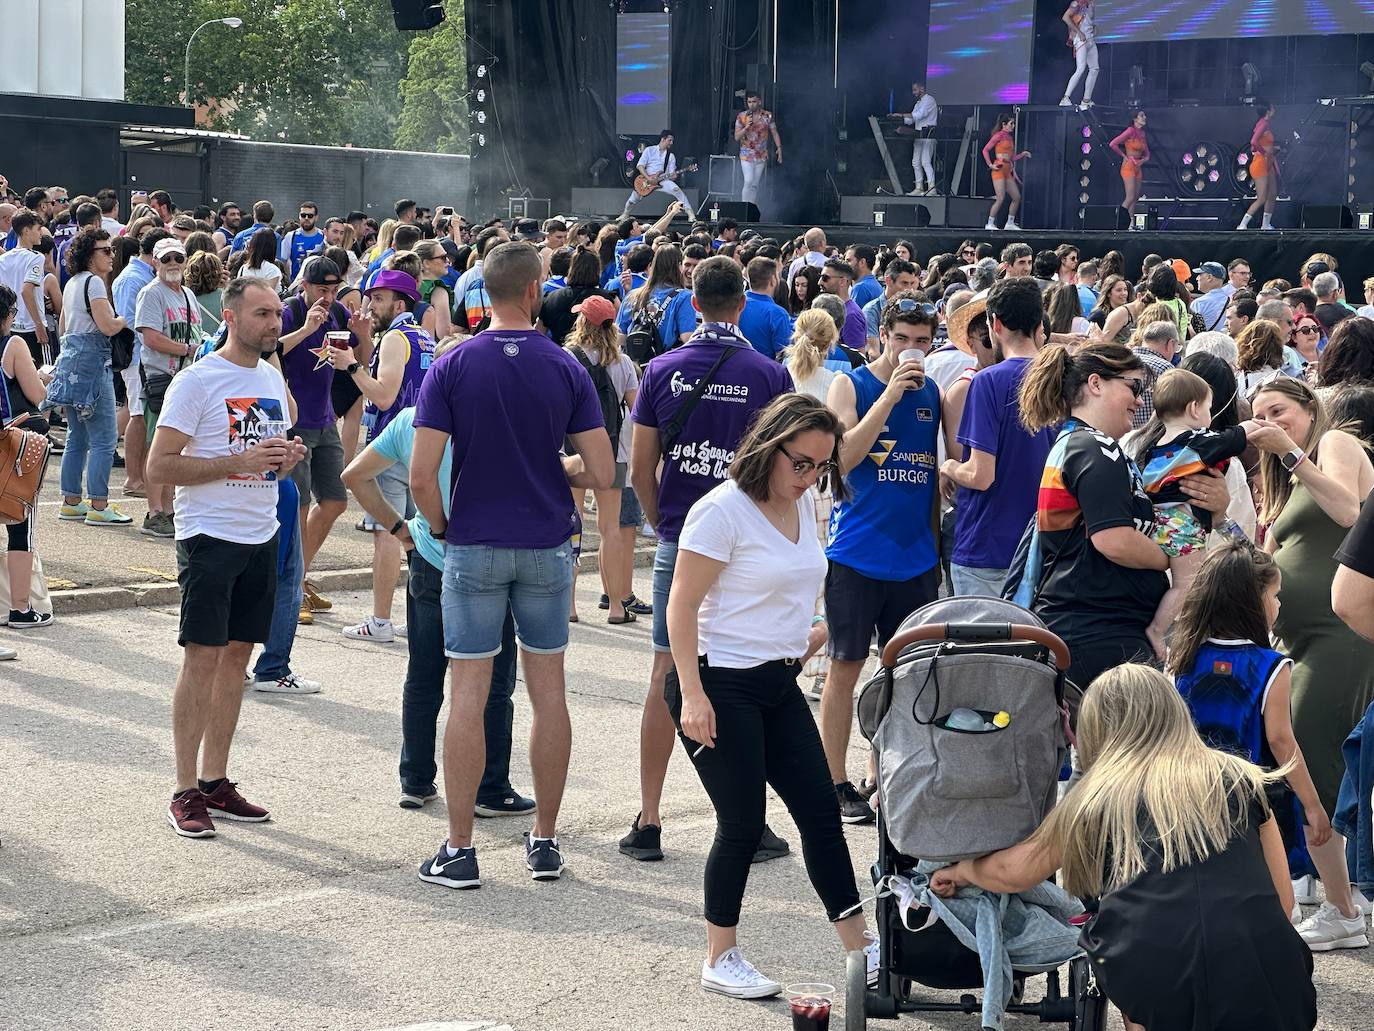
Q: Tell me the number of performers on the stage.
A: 7